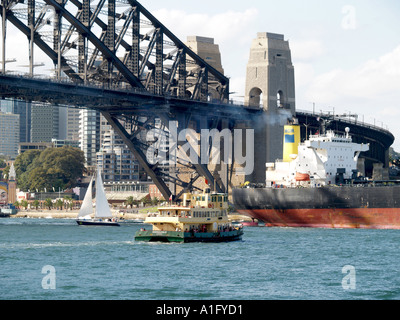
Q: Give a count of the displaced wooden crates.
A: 0